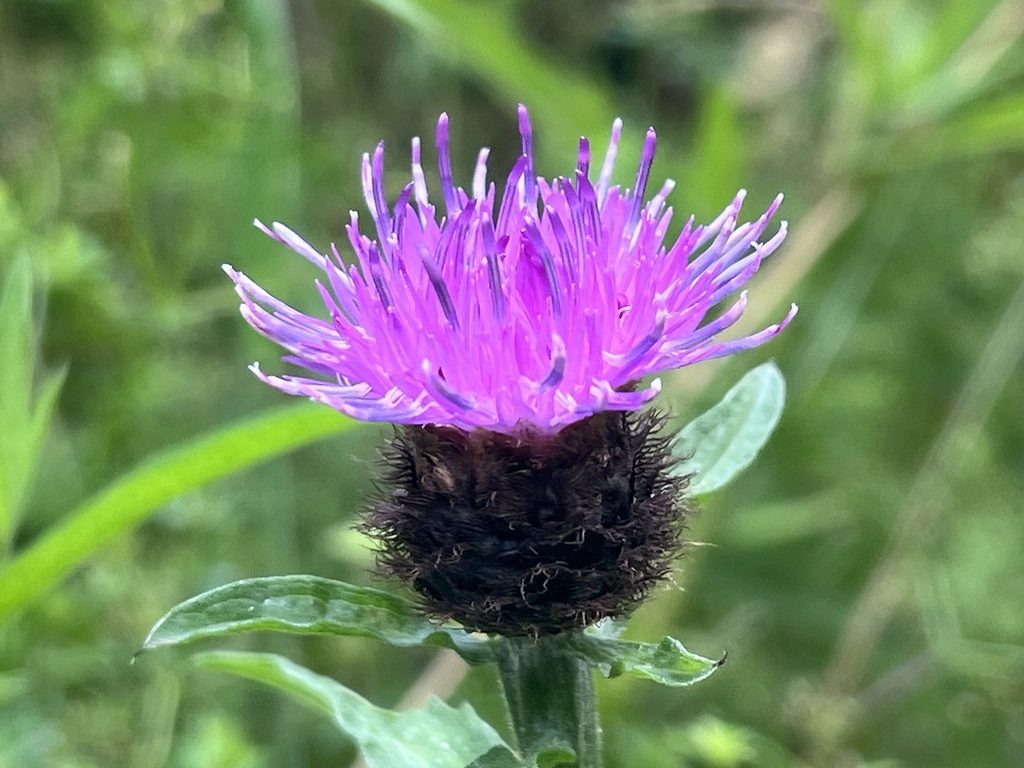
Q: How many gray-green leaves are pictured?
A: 4